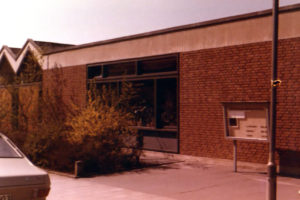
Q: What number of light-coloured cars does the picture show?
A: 1